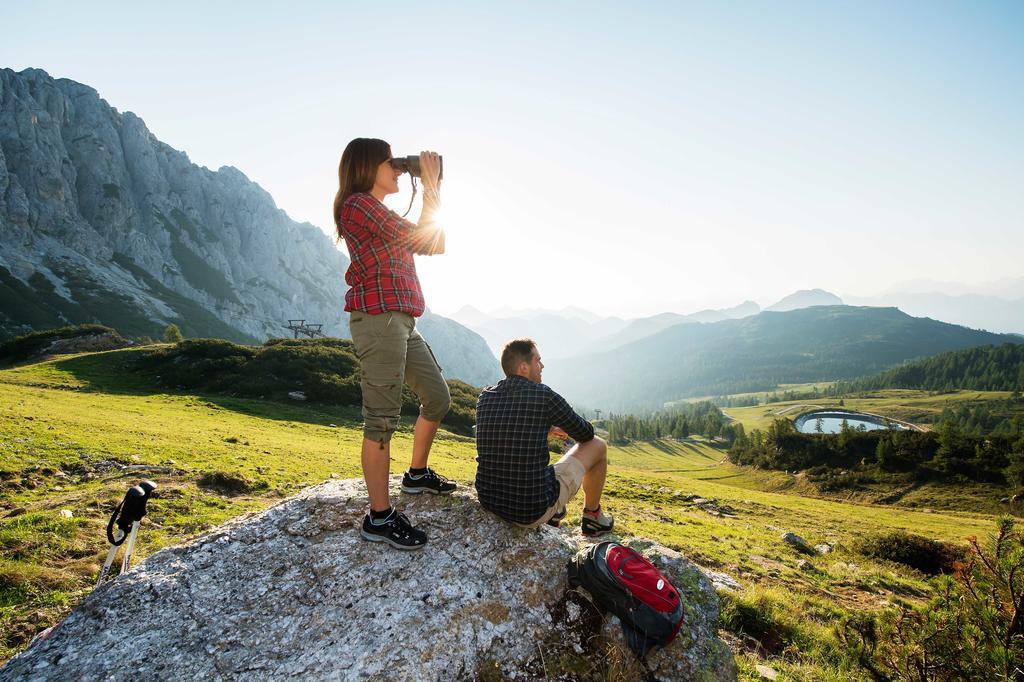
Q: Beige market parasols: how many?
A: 0